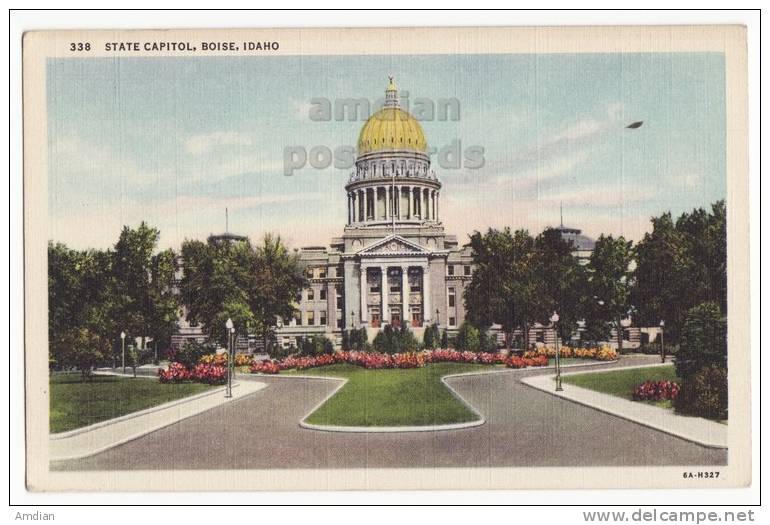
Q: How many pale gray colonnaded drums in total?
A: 1